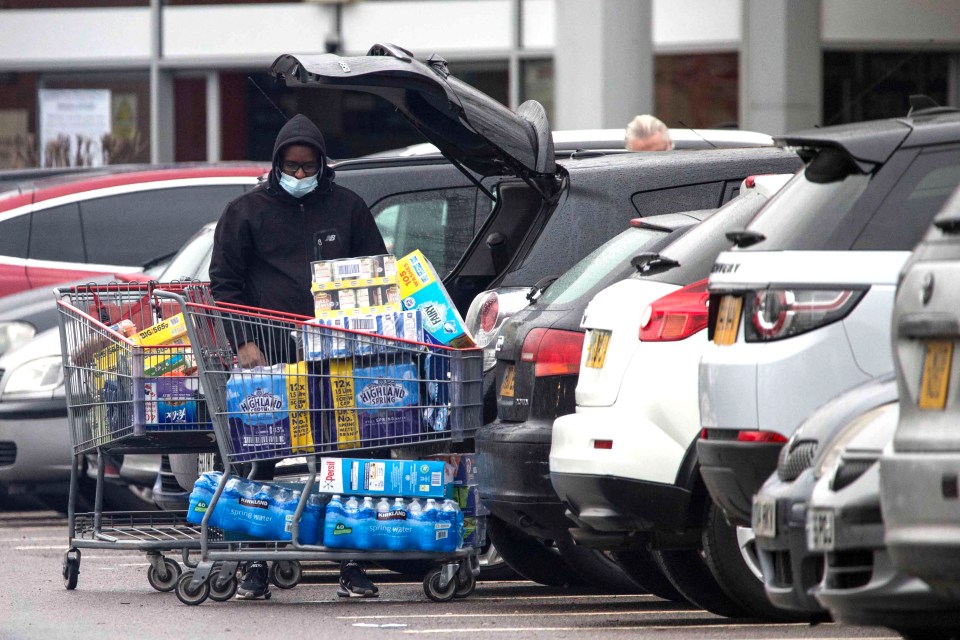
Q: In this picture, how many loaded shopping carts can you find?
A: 2